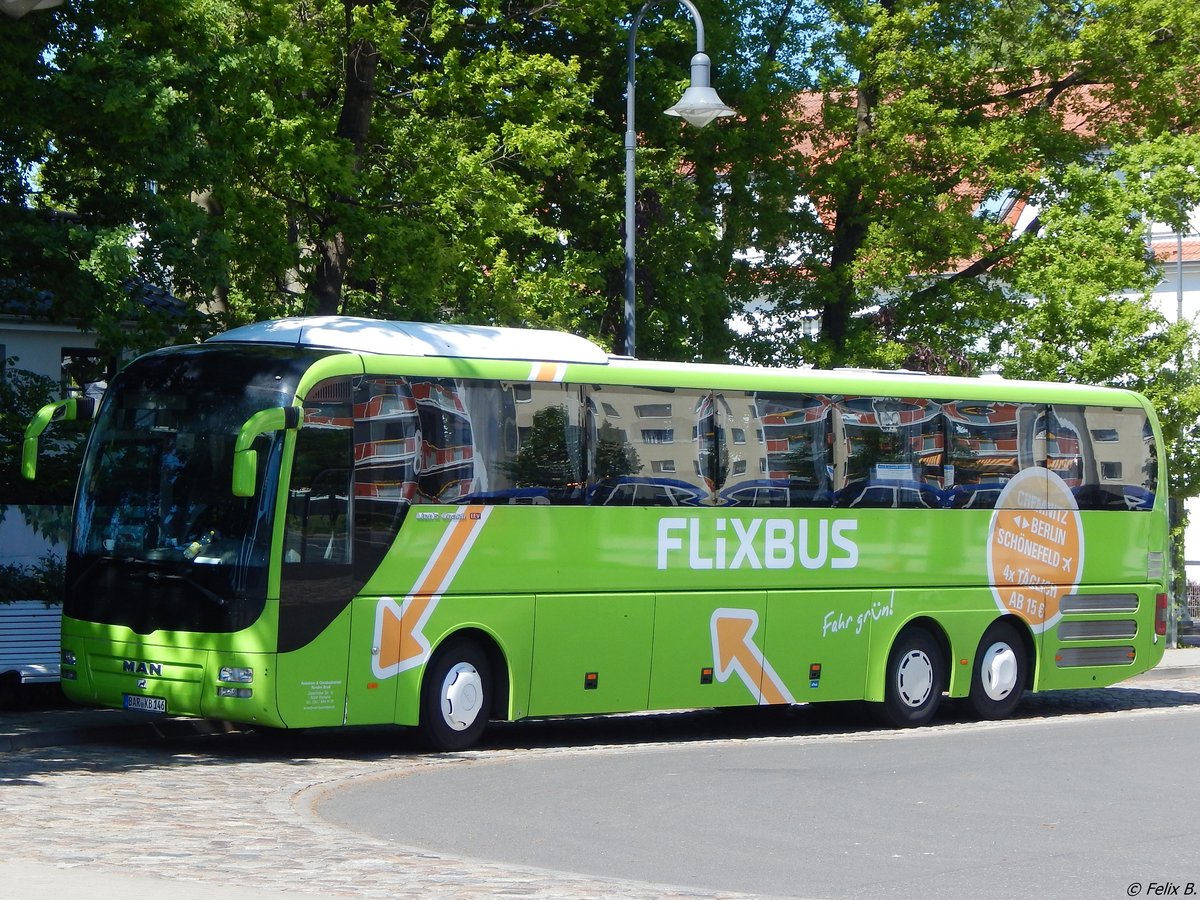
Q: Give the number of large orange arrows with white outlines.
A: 2